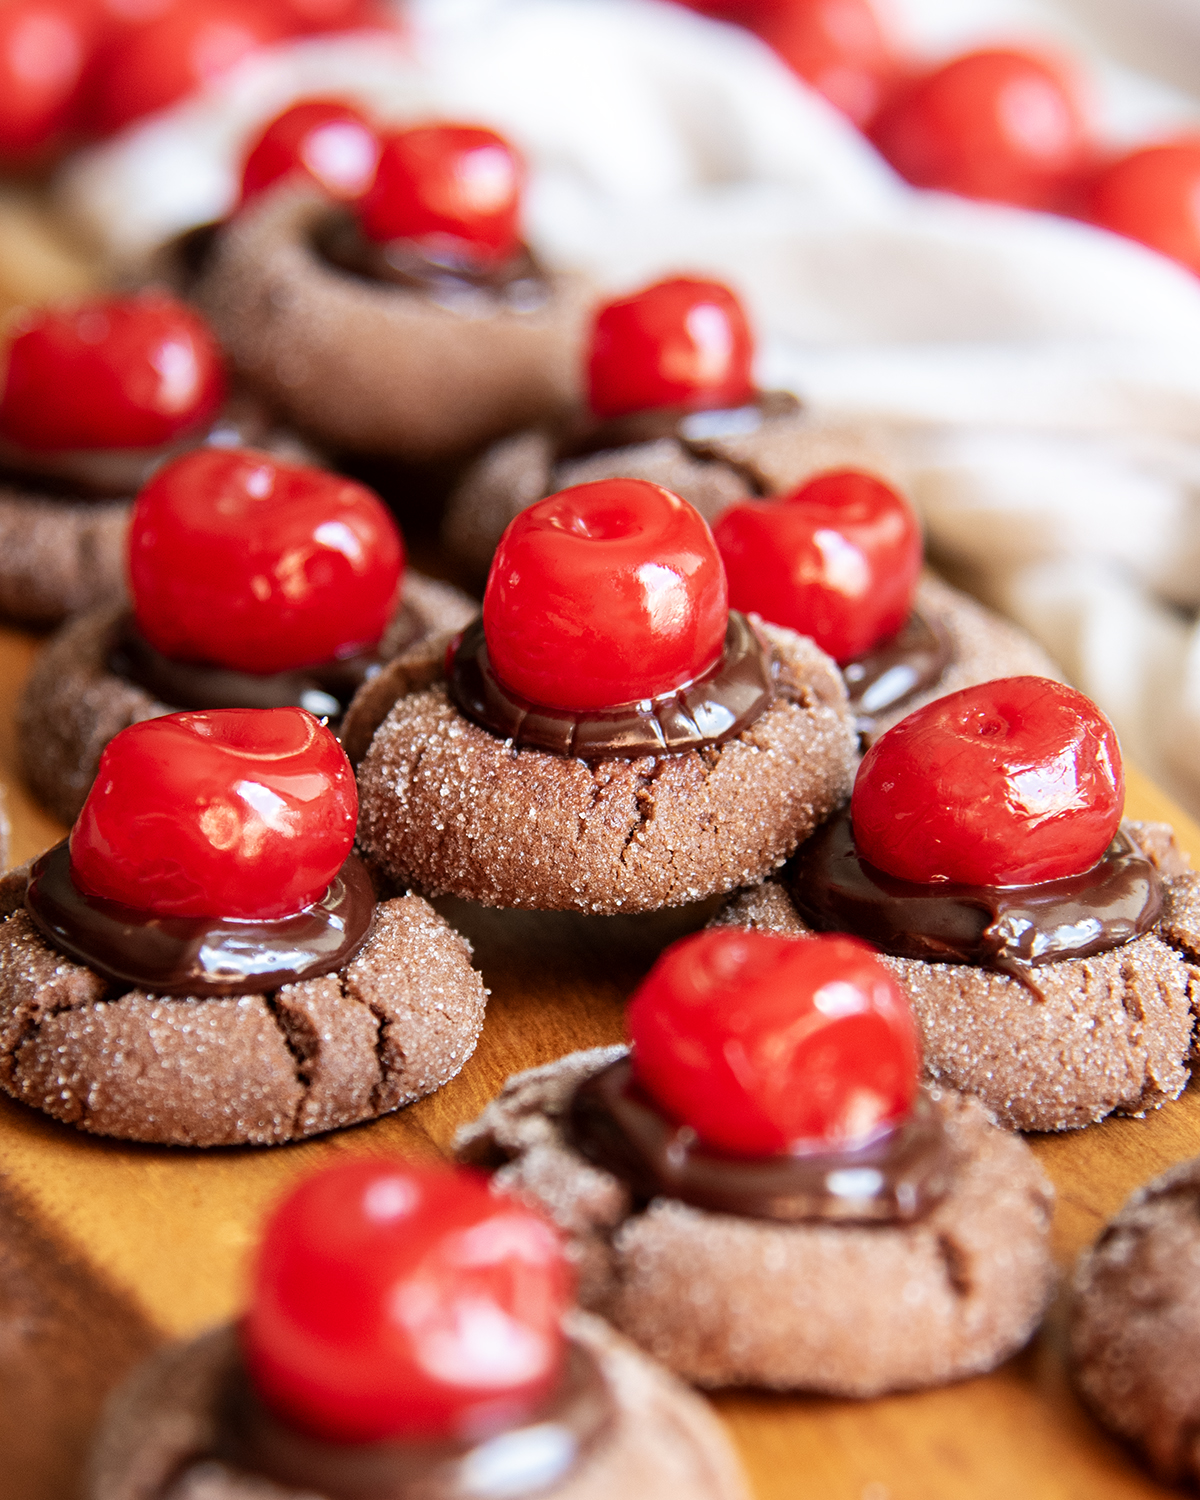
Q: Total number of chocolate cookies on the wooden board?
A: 12